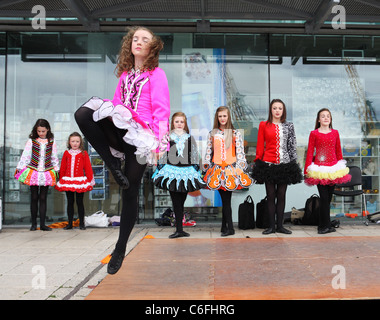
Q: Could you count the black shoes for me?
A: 14